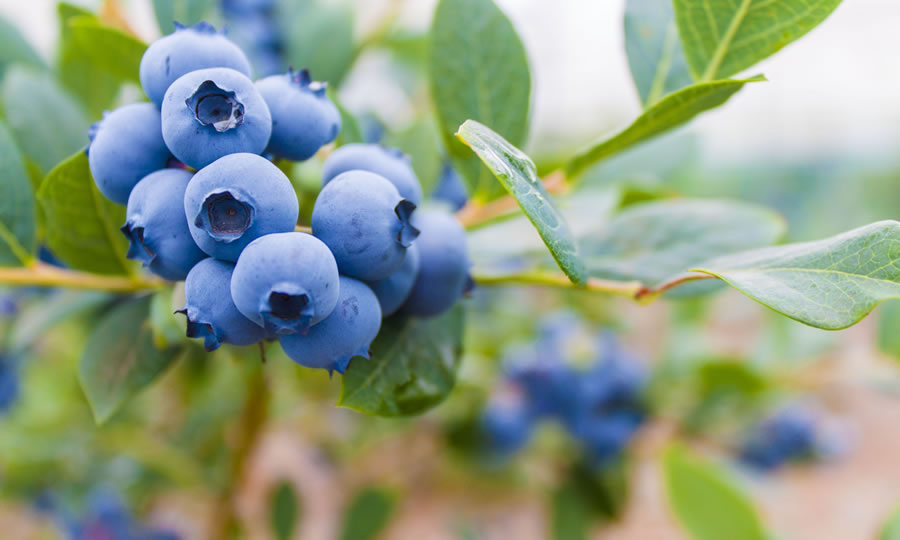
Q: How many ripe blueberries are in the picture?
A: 13